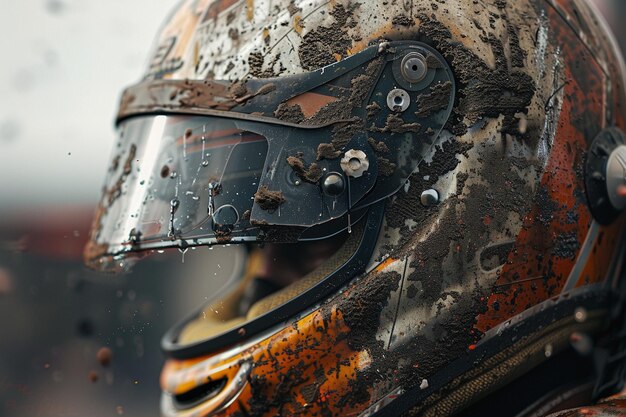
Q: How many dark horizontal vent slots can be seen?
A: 1